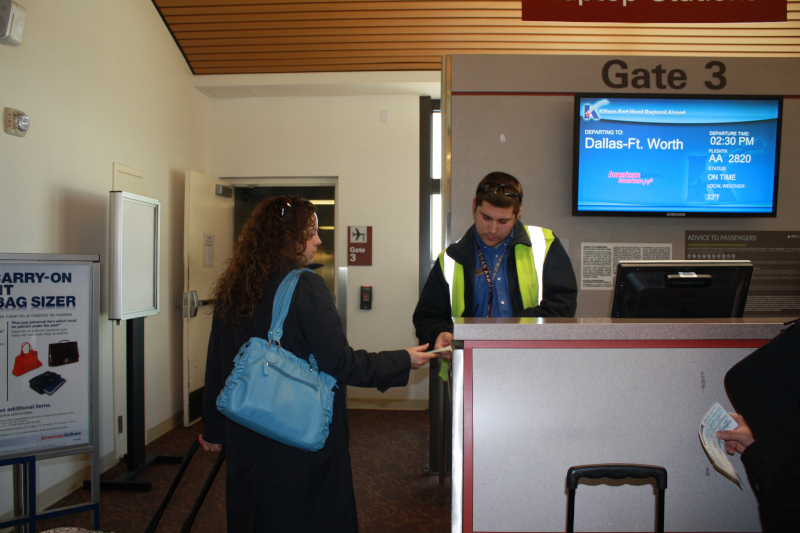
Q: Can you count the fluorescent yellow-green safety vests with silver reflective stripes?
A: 1